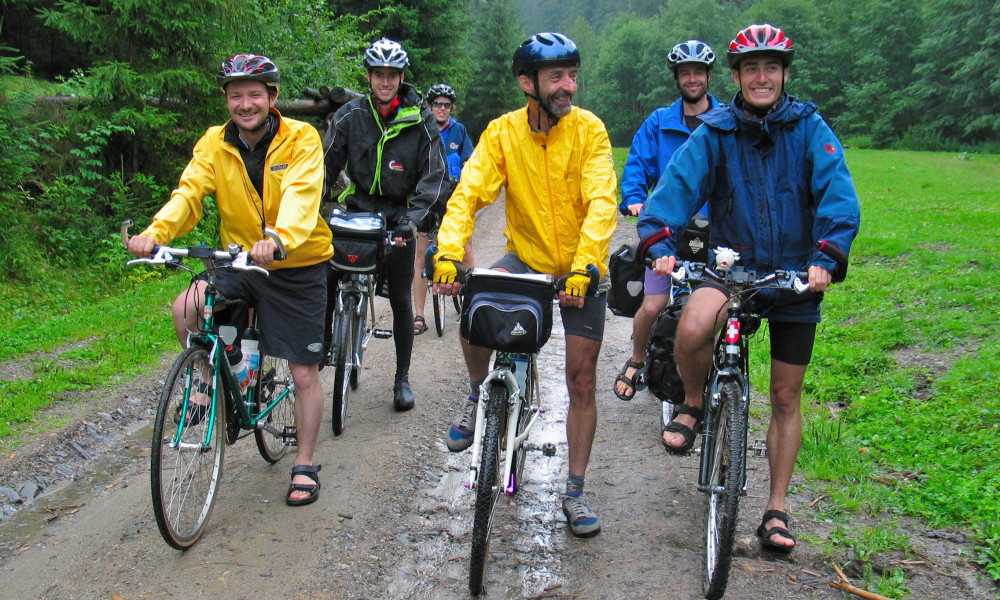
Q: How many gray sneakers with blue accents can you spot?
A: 2